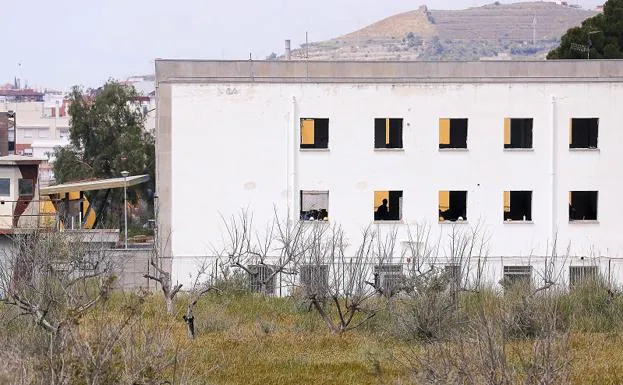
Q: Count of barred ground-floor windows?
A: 6